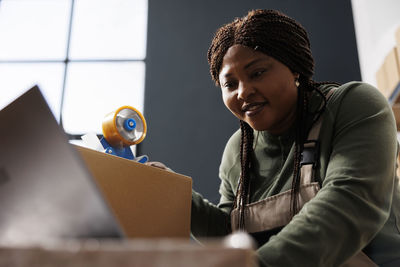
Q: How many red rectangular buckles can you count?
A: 0